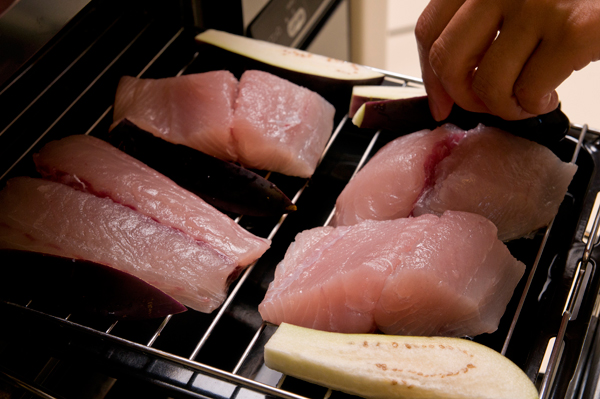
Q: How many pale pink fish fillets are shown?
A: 4